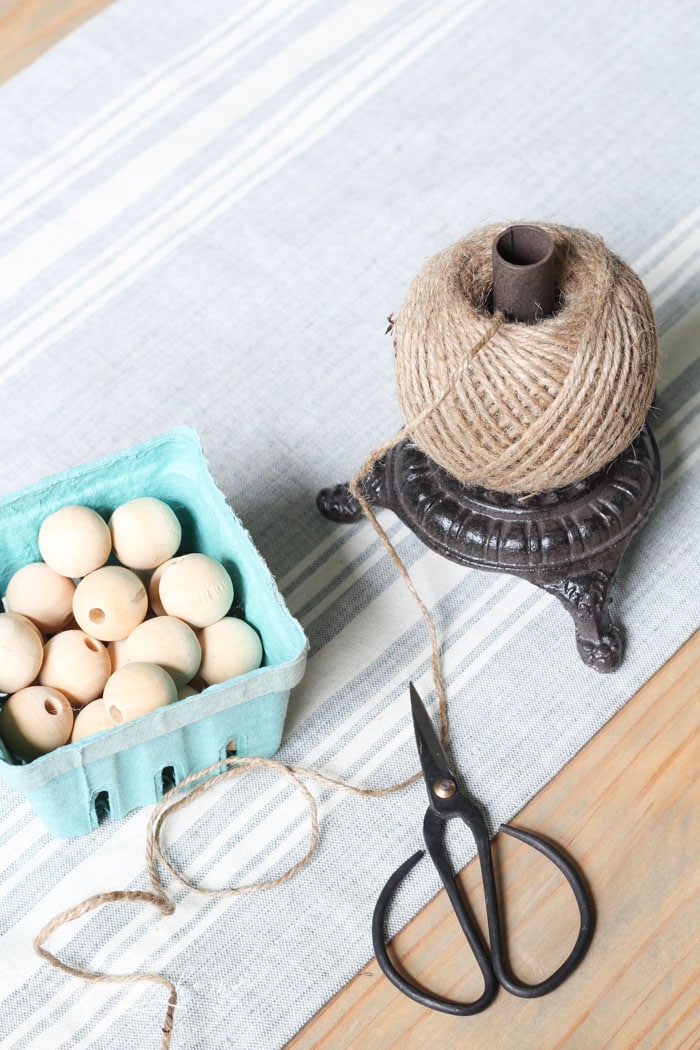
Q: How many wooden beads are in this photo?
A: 15